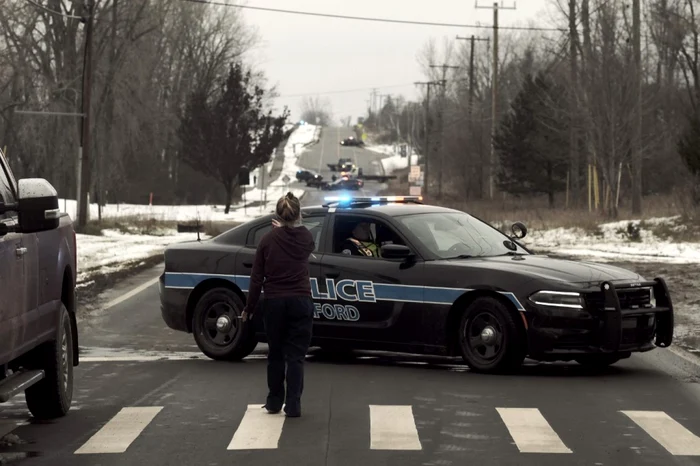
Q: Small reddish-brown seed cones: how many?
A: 0